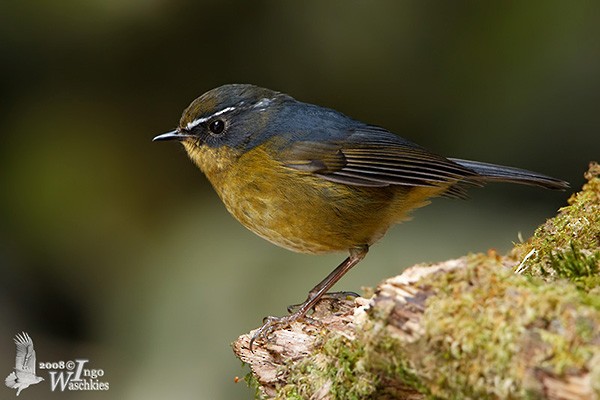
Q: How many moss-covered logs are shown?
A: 1